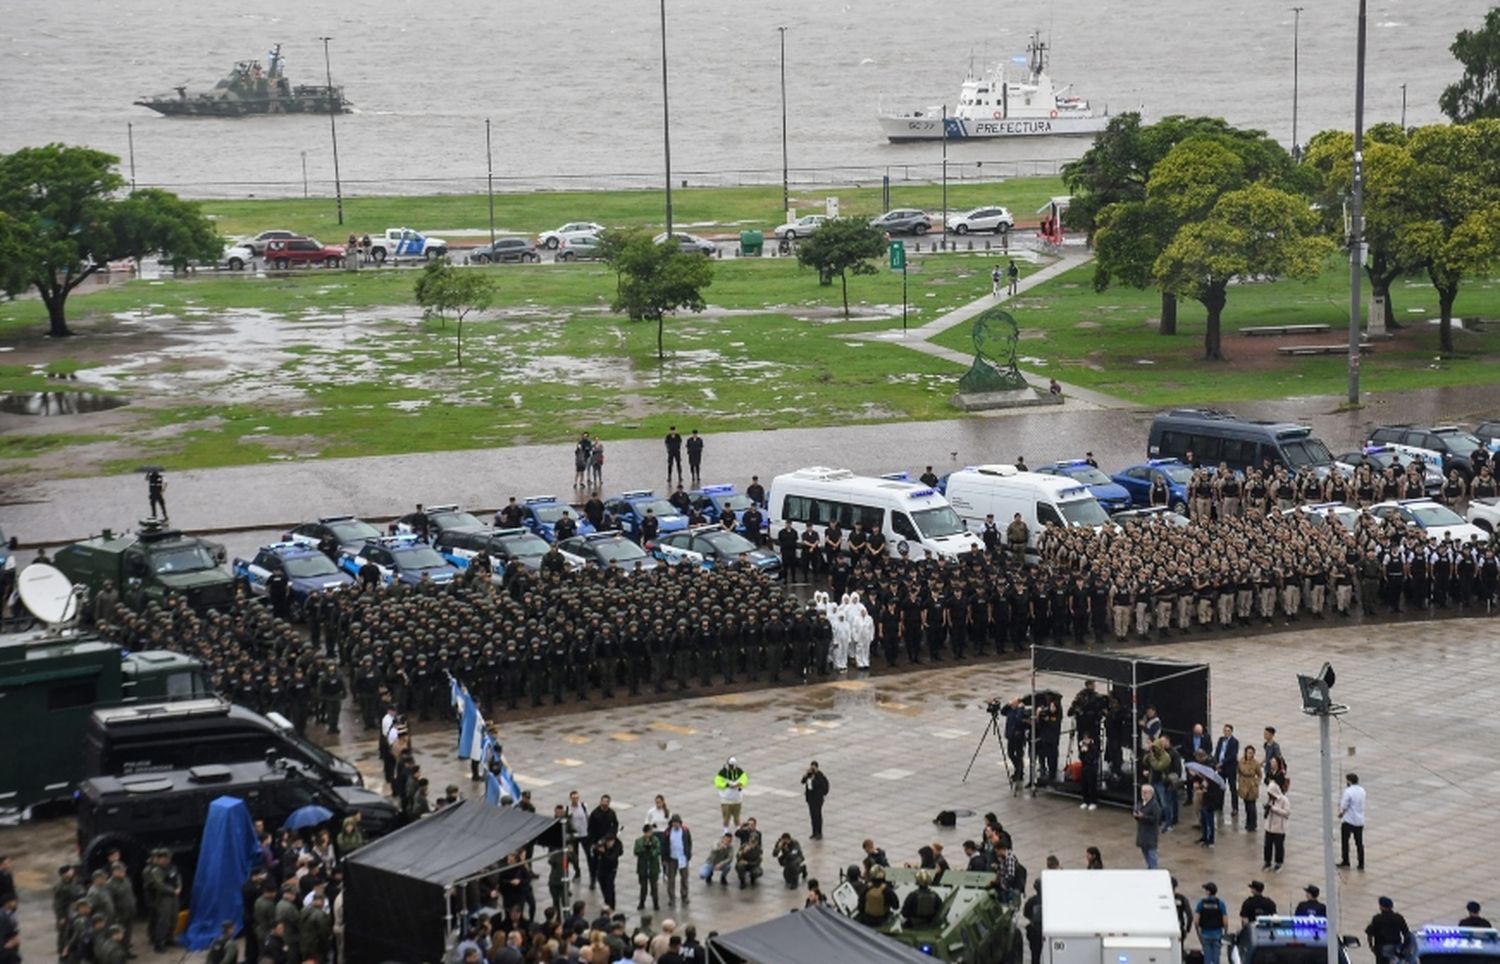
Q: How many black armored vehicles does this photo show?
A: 2